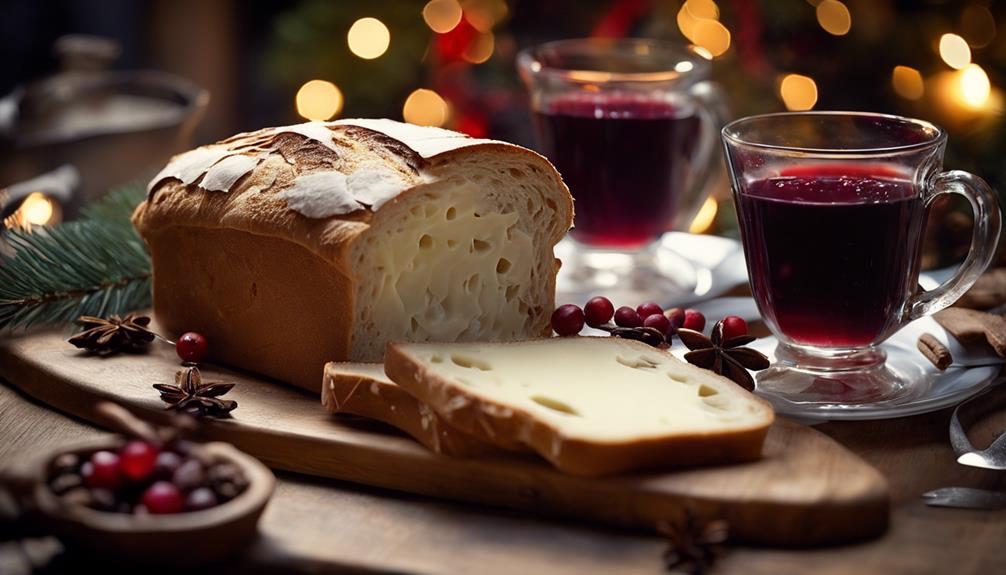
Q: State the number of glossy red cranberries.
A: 12